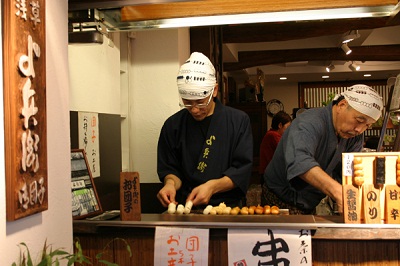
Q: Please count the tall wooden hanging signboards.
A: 1